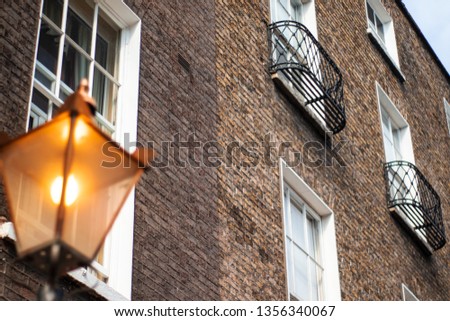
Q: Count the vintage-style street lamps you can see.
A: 1